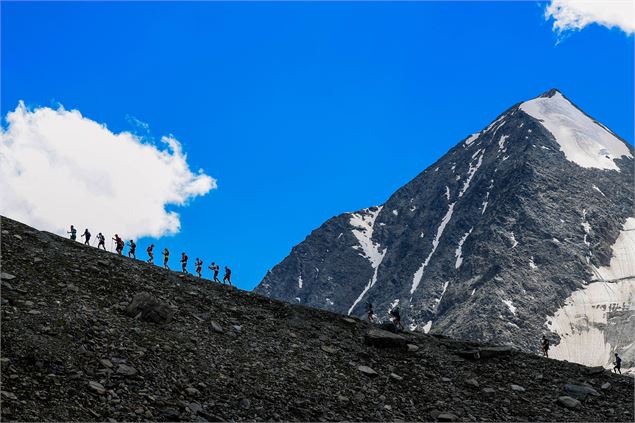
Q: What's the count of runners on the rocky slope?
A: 15